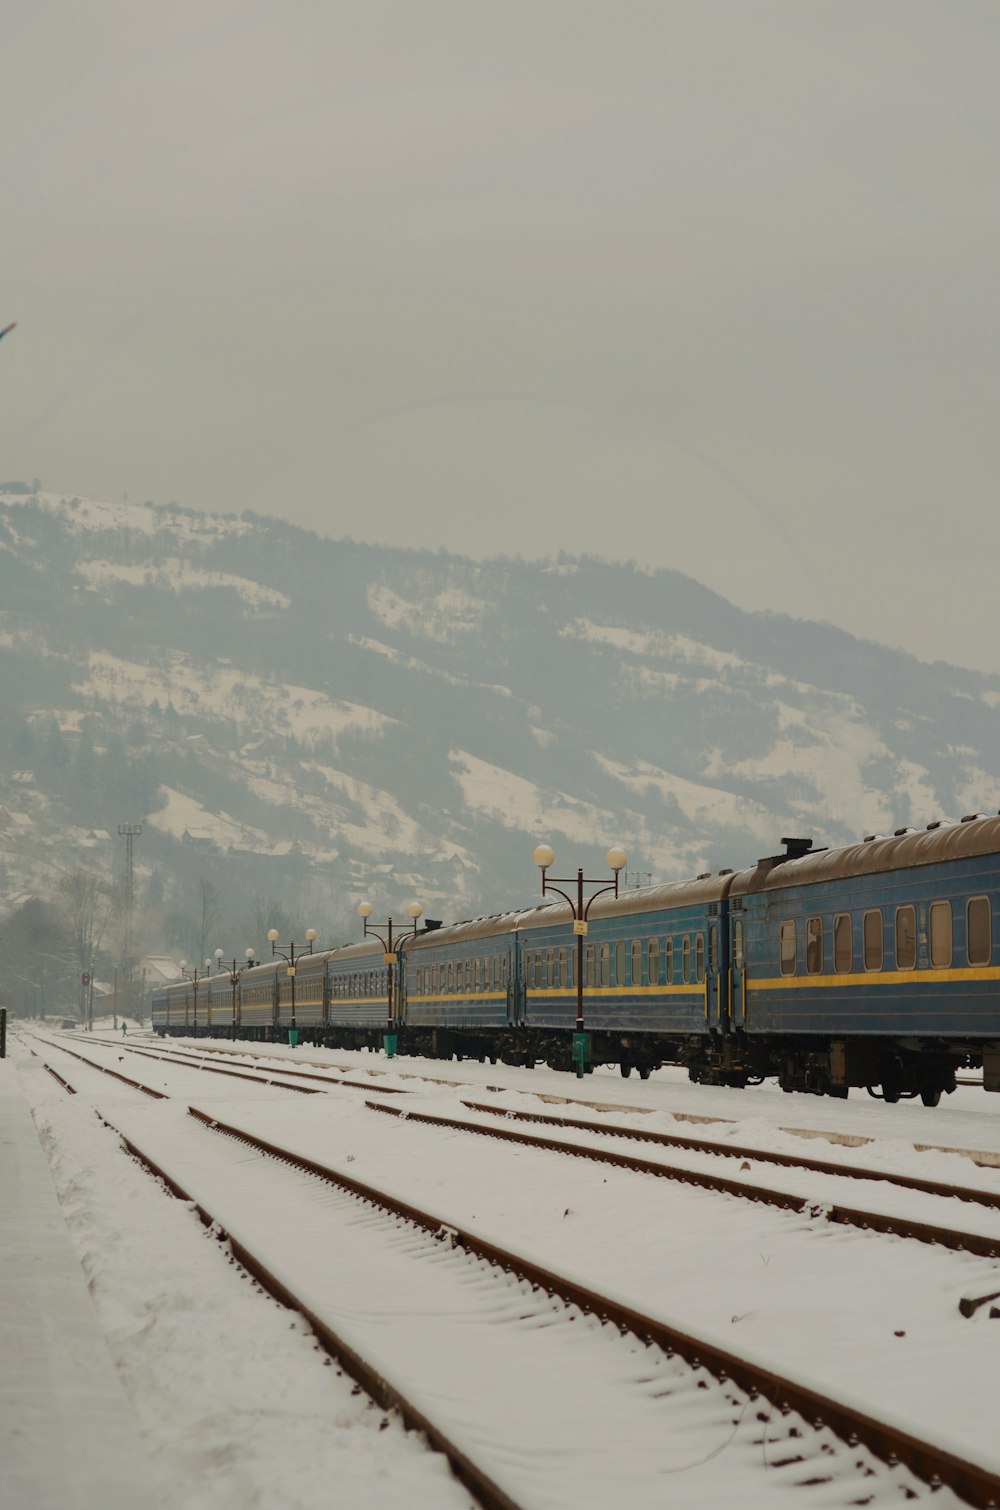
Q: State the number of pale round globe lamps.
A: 10